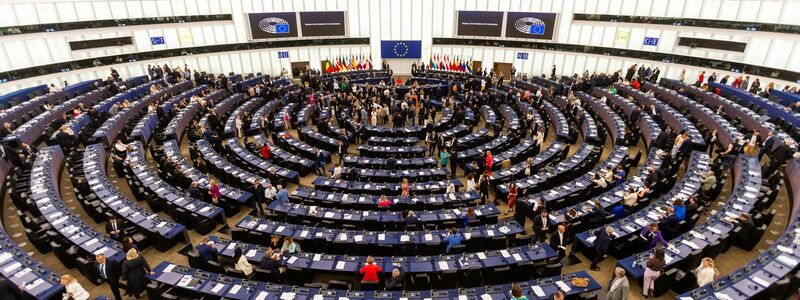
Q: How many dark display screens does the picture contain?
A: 4